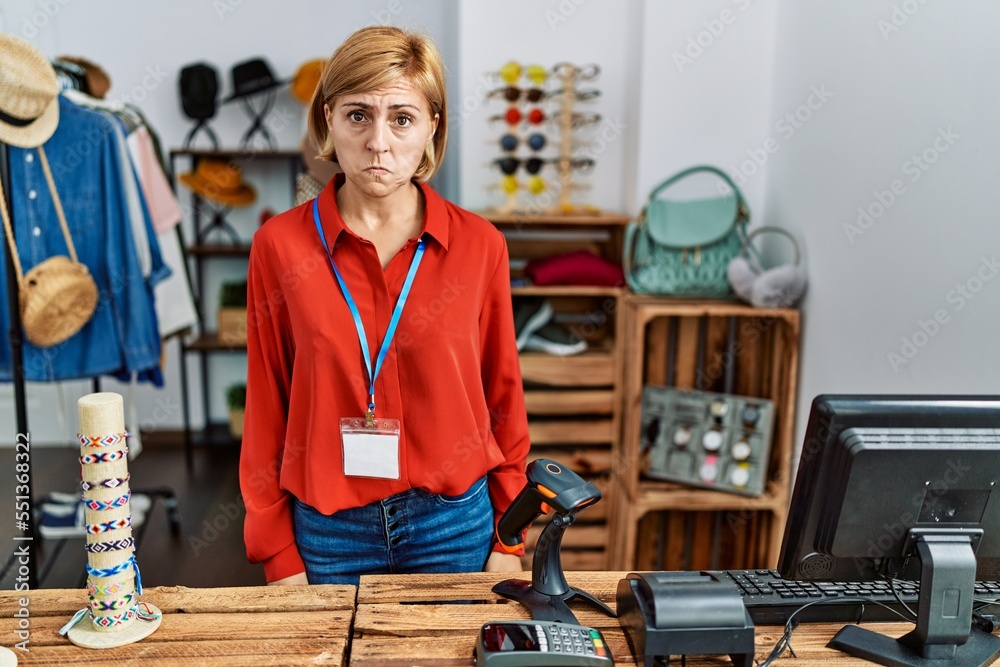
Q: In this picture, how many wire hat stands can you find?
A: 3